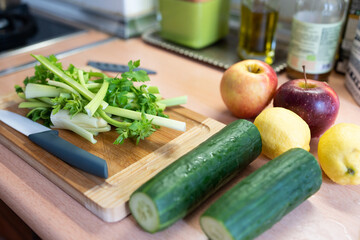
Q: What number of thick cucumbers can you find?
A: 2